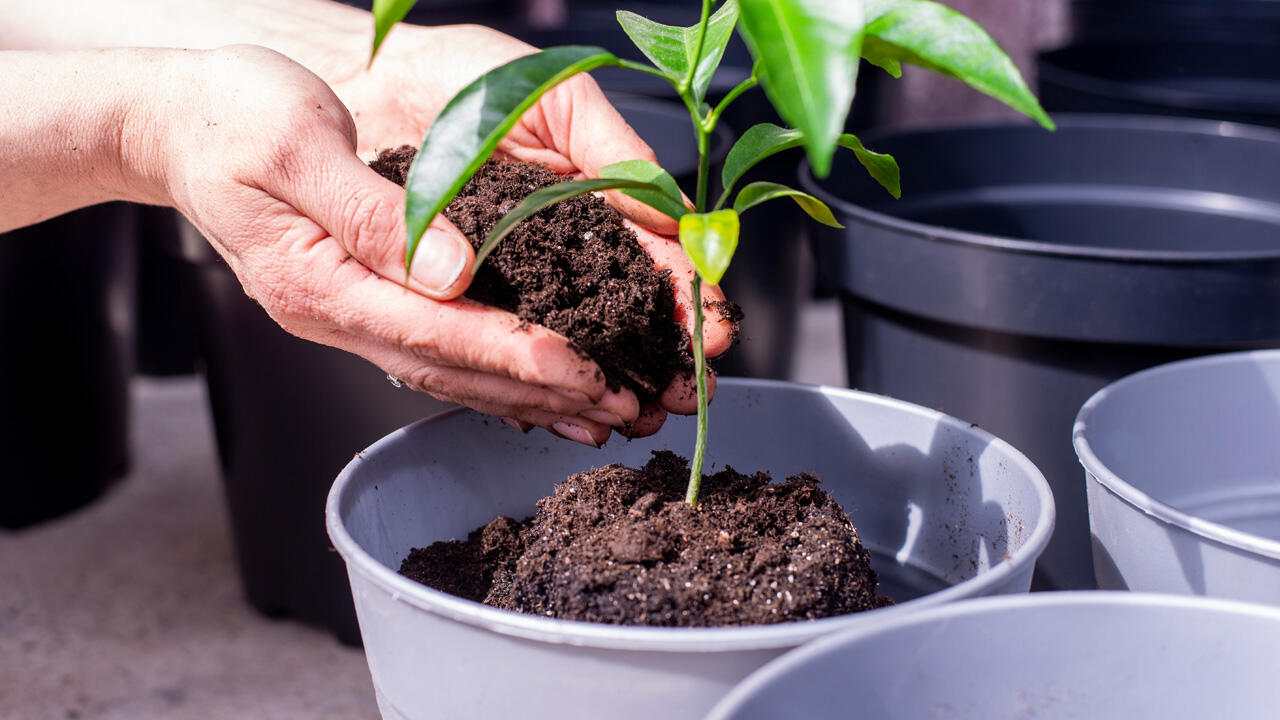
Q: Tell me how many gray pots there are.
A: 3